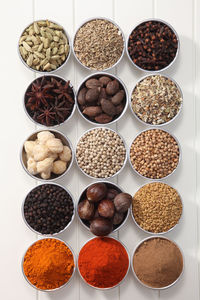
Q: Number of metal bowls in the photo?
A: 15